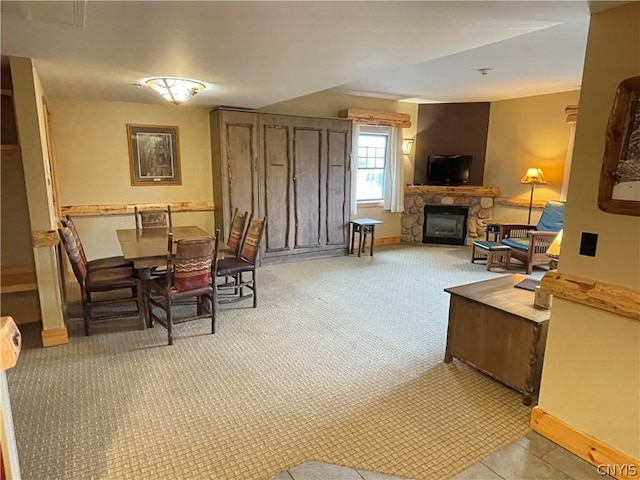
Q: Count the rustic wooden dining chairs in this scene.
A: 6